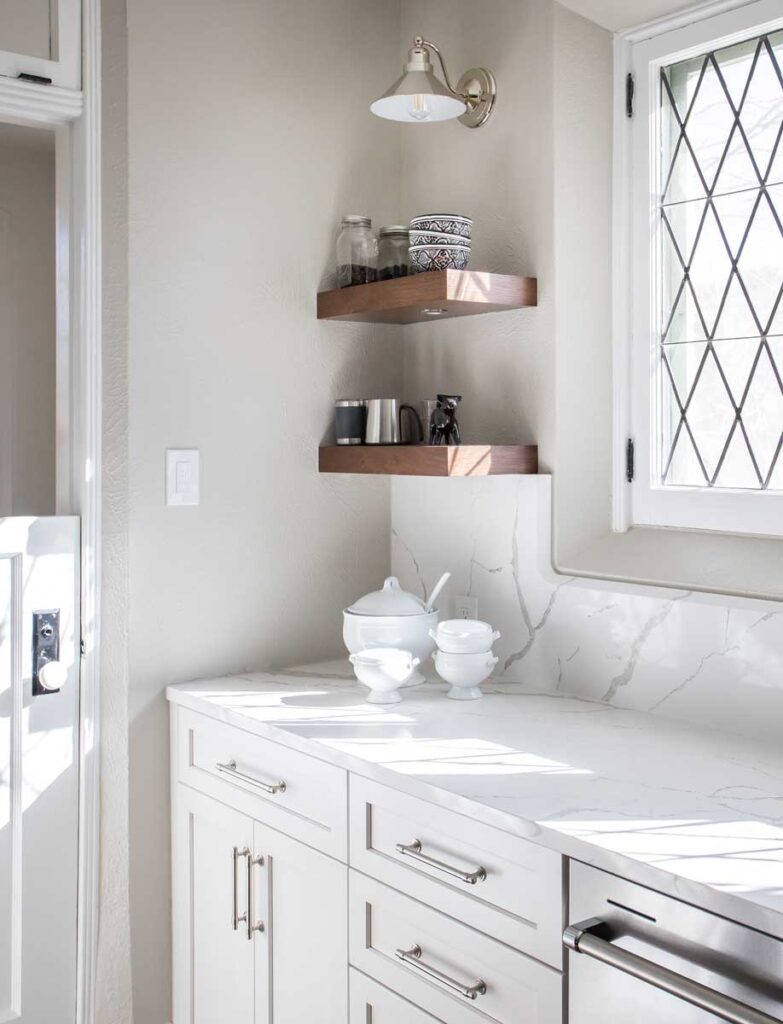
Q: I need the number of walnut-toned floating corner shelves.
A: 2